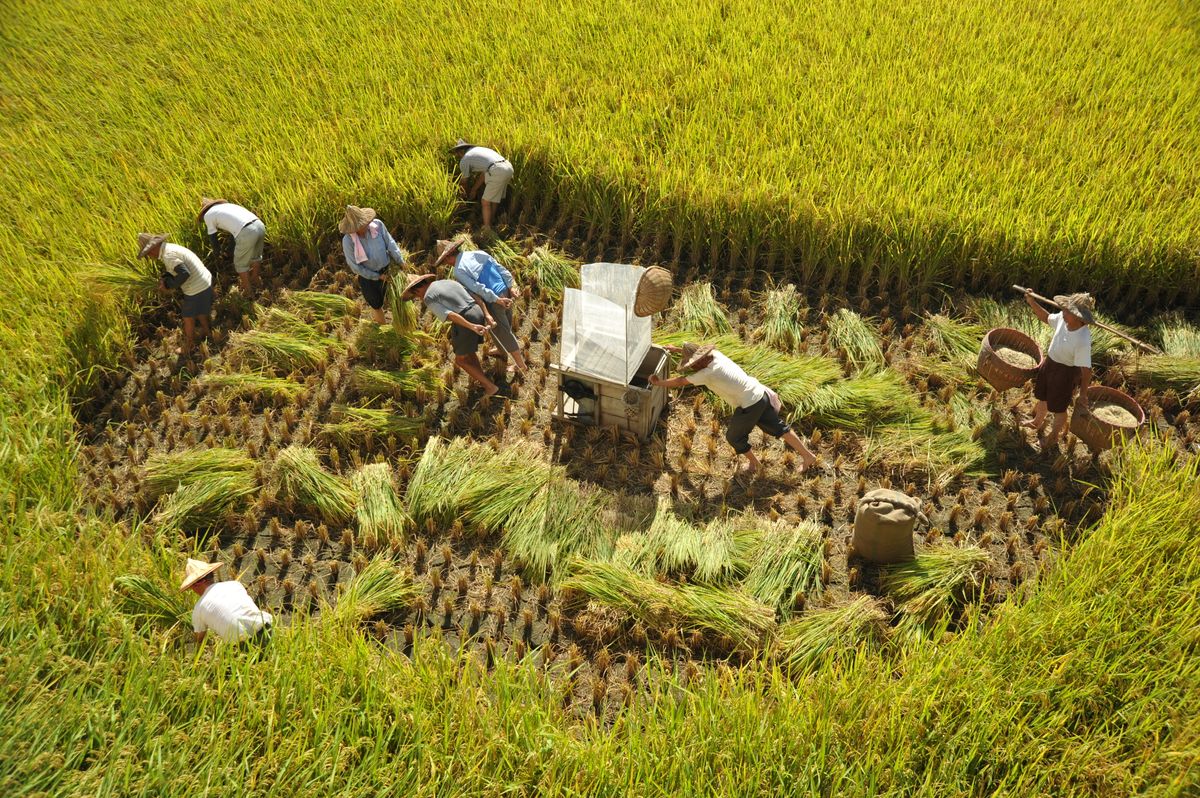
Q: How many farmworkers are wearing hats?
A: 9